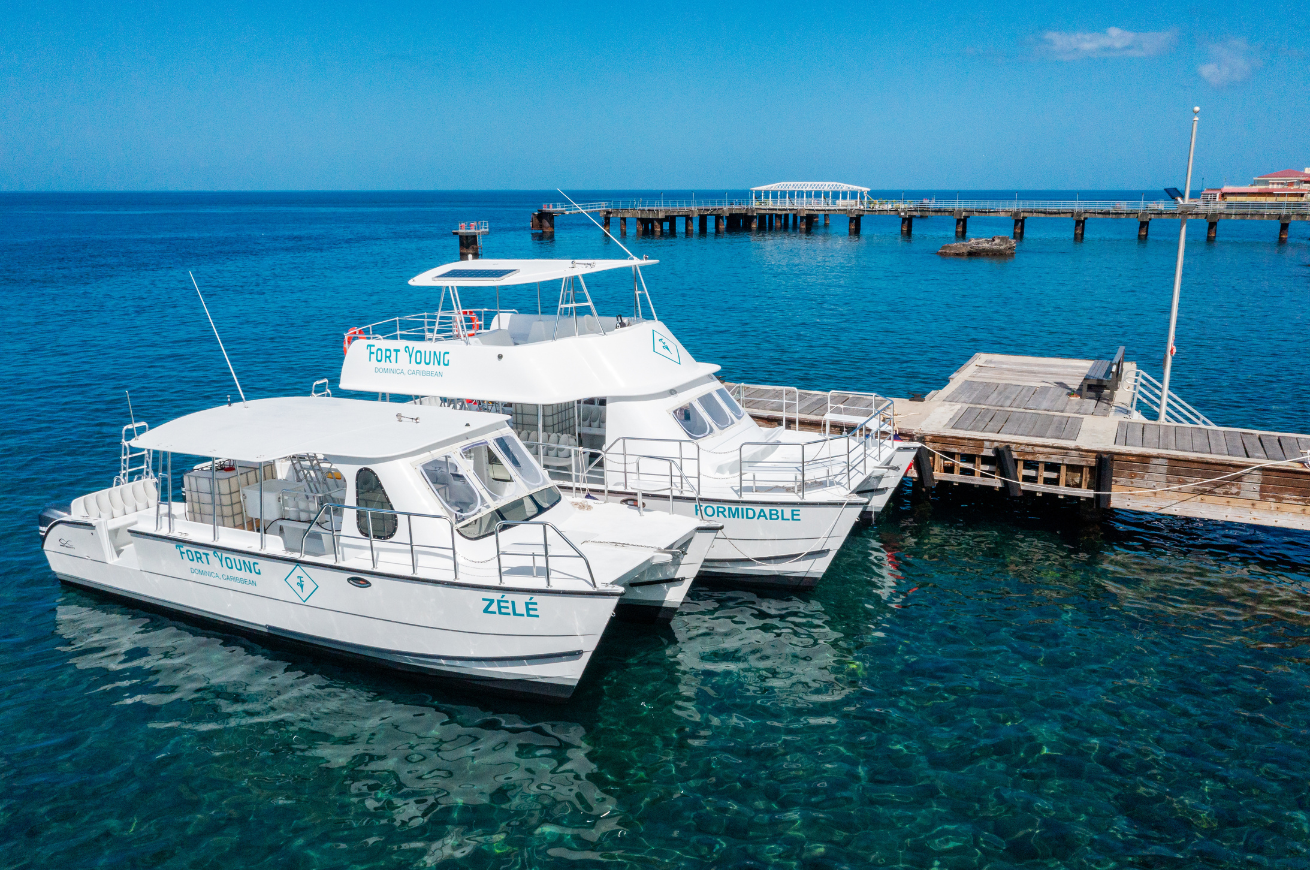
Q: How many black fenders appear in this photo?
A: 3